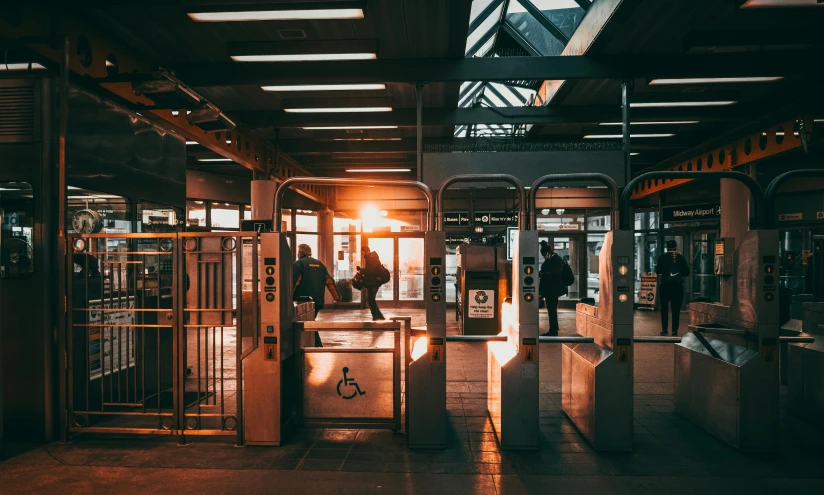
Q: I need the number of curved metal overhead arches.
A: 5